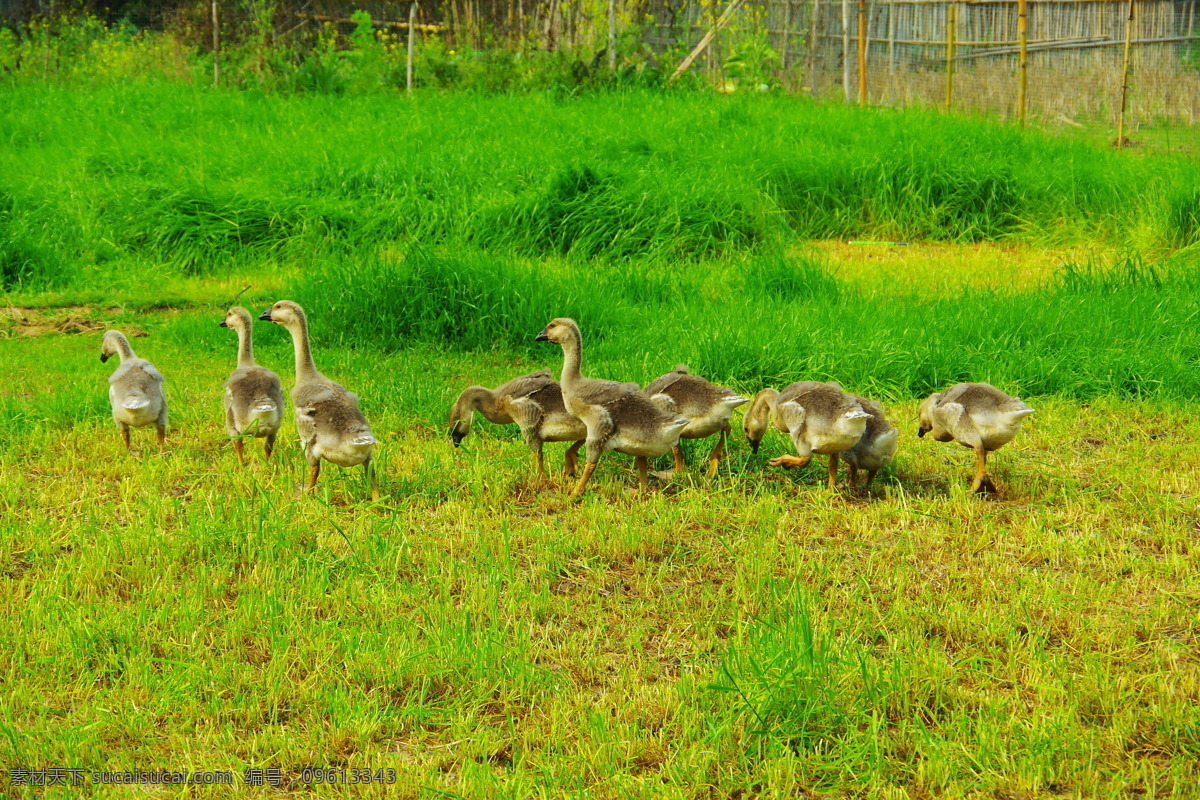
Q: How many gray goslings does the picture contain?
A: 9